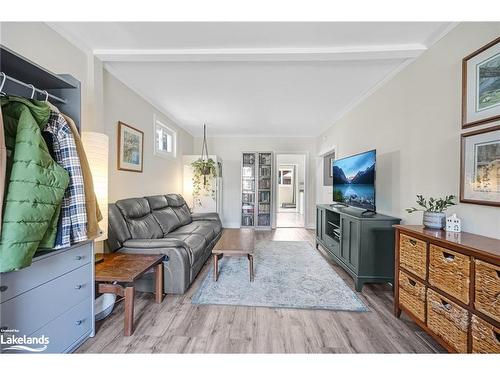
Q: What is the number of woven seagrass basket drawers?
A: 6